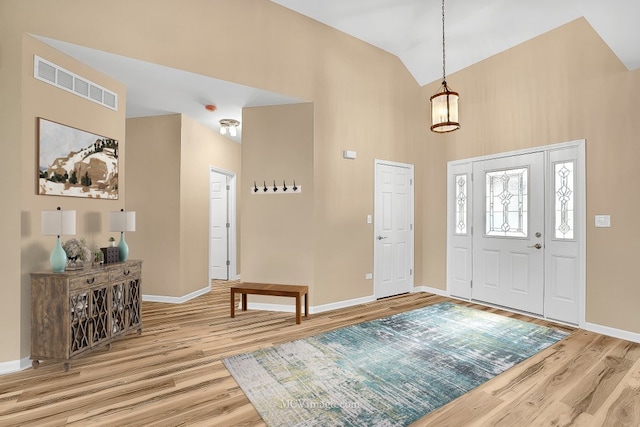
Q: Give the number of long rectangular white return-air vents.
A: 1